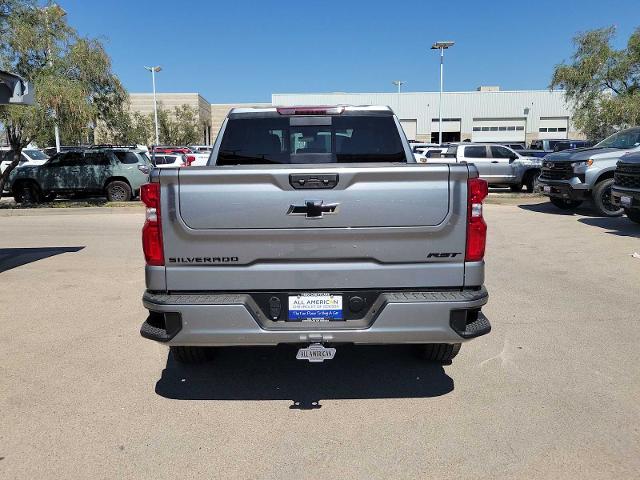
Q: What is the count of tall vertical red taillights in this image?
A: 2